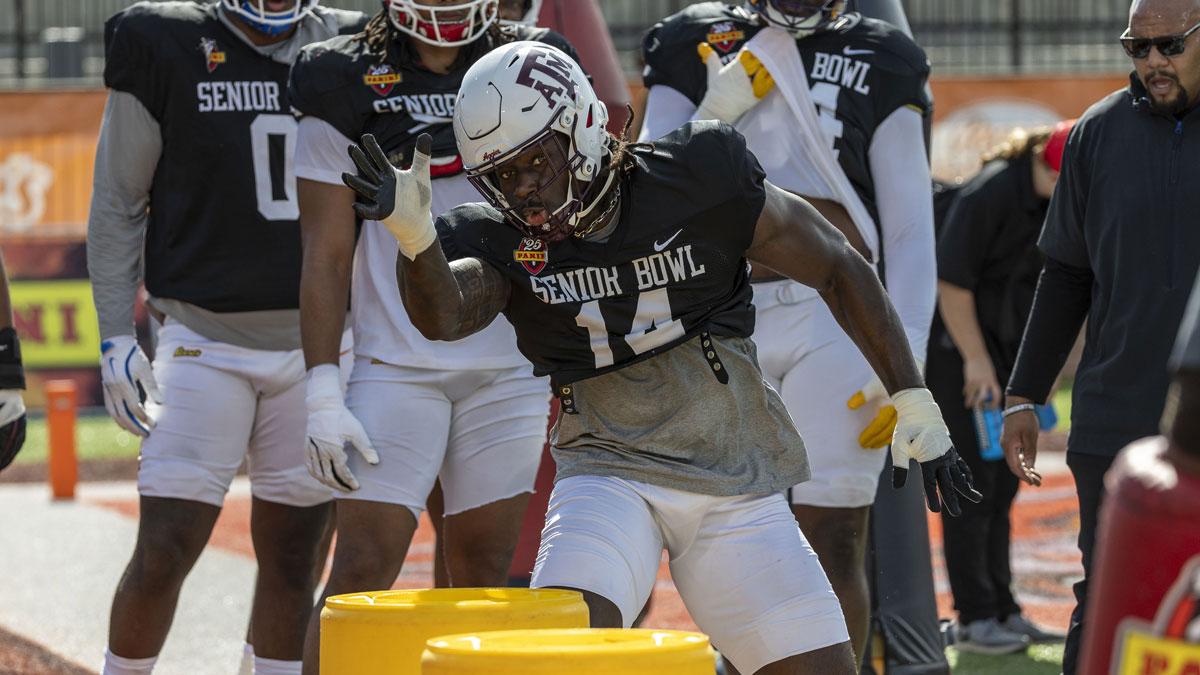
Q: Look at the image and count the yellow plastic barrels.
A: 2